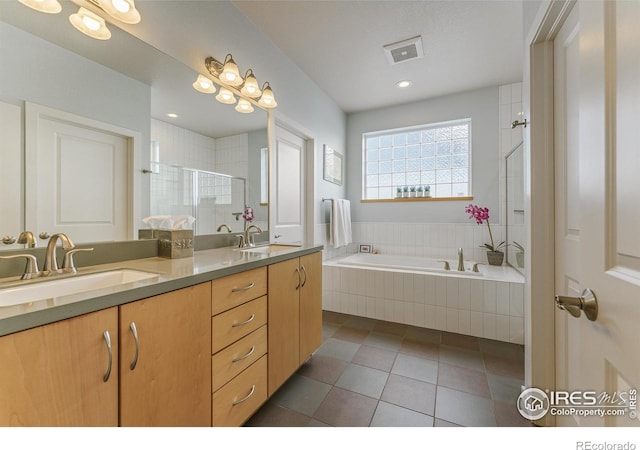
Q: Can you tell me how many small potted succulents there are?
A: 5